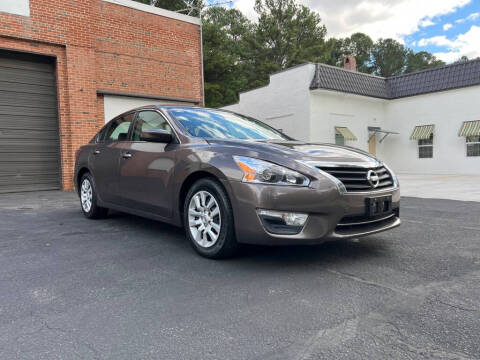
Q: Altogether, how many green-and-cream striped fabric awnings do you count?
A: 3